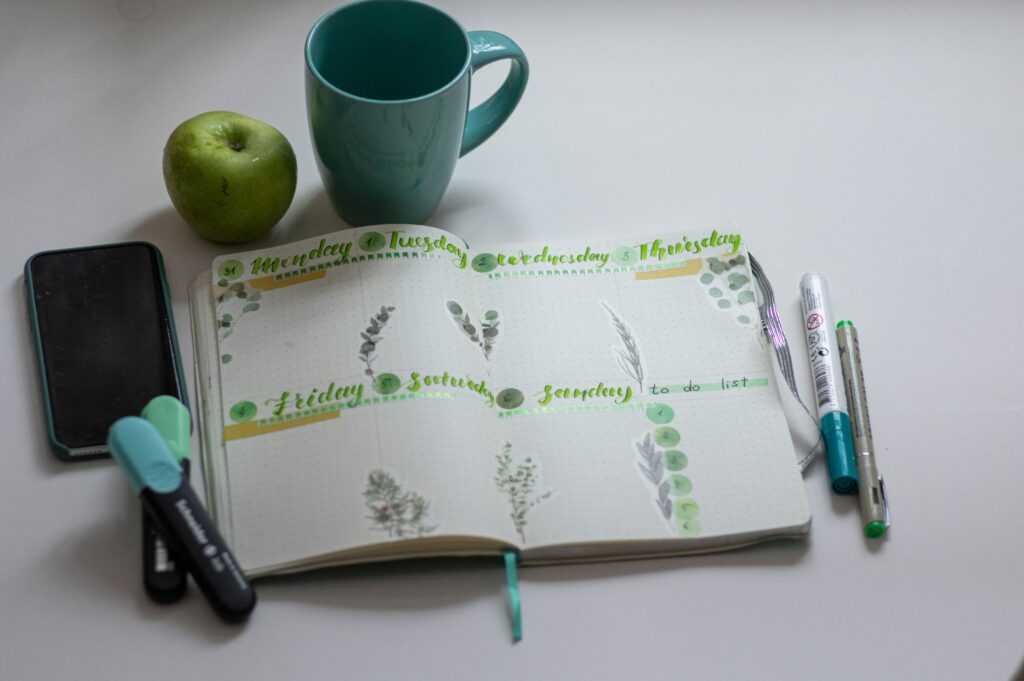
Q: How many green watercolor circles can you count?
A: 13